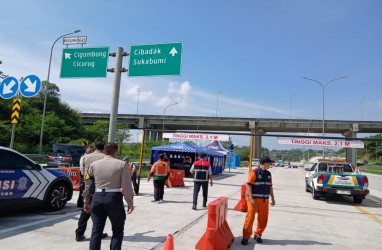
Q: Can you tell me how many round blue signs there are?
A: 2